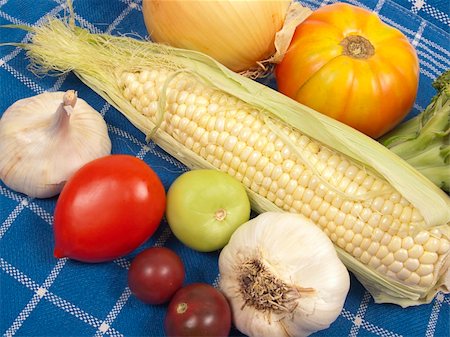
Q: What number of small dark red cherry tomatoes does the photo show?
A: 2